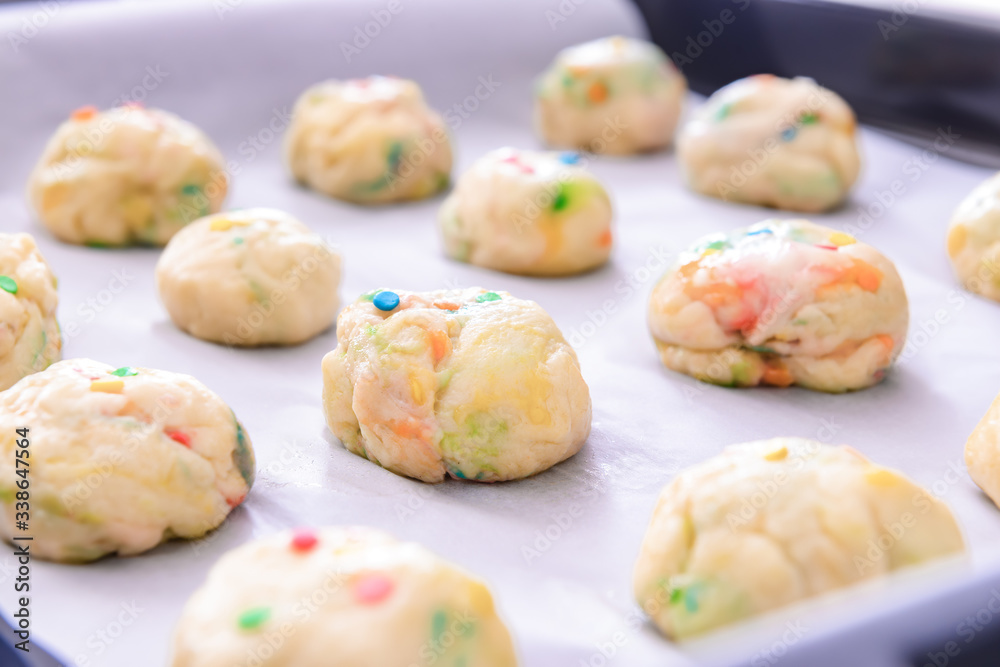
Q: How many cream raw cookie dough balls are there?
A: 14